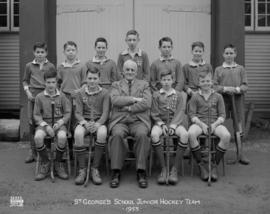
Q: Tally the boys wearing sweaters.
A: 11